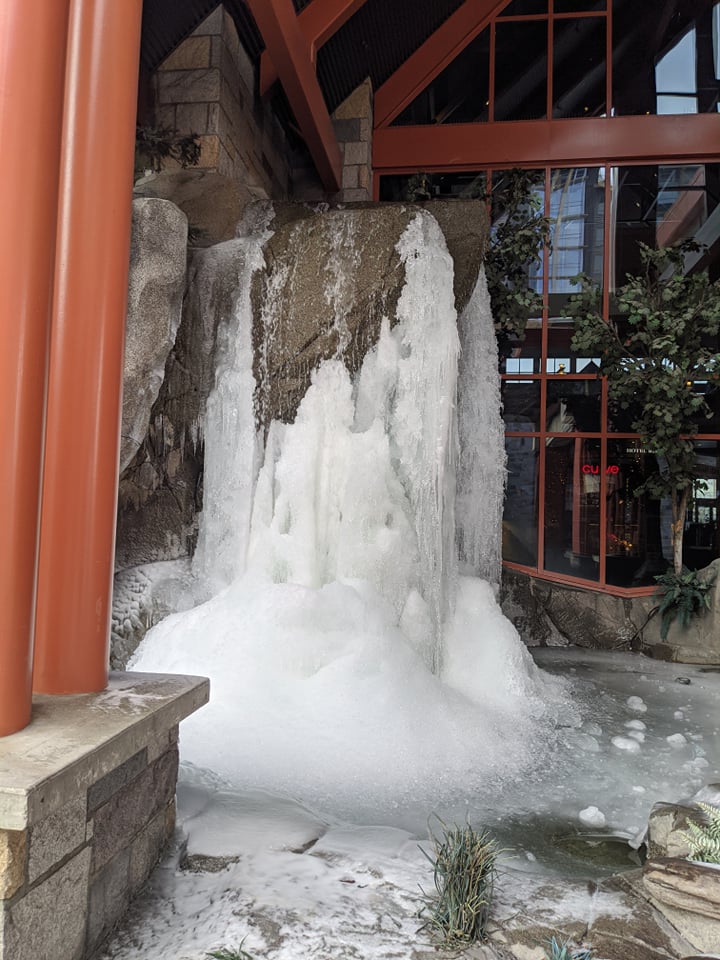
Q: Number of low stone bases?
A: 1